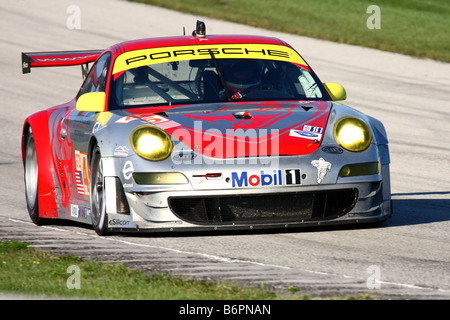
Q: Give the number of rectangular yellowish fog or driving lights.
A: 2